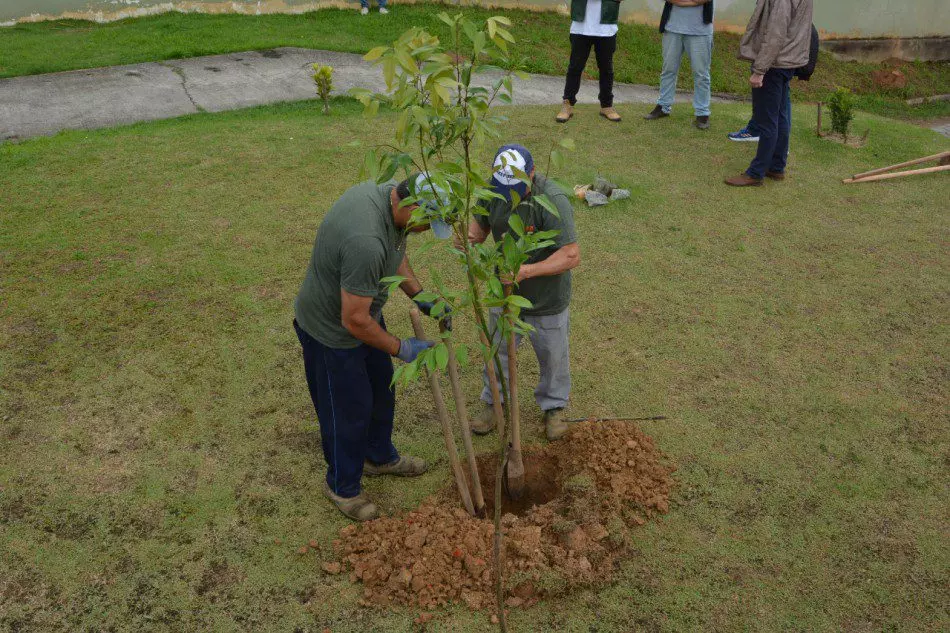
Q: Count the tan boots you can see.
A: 2